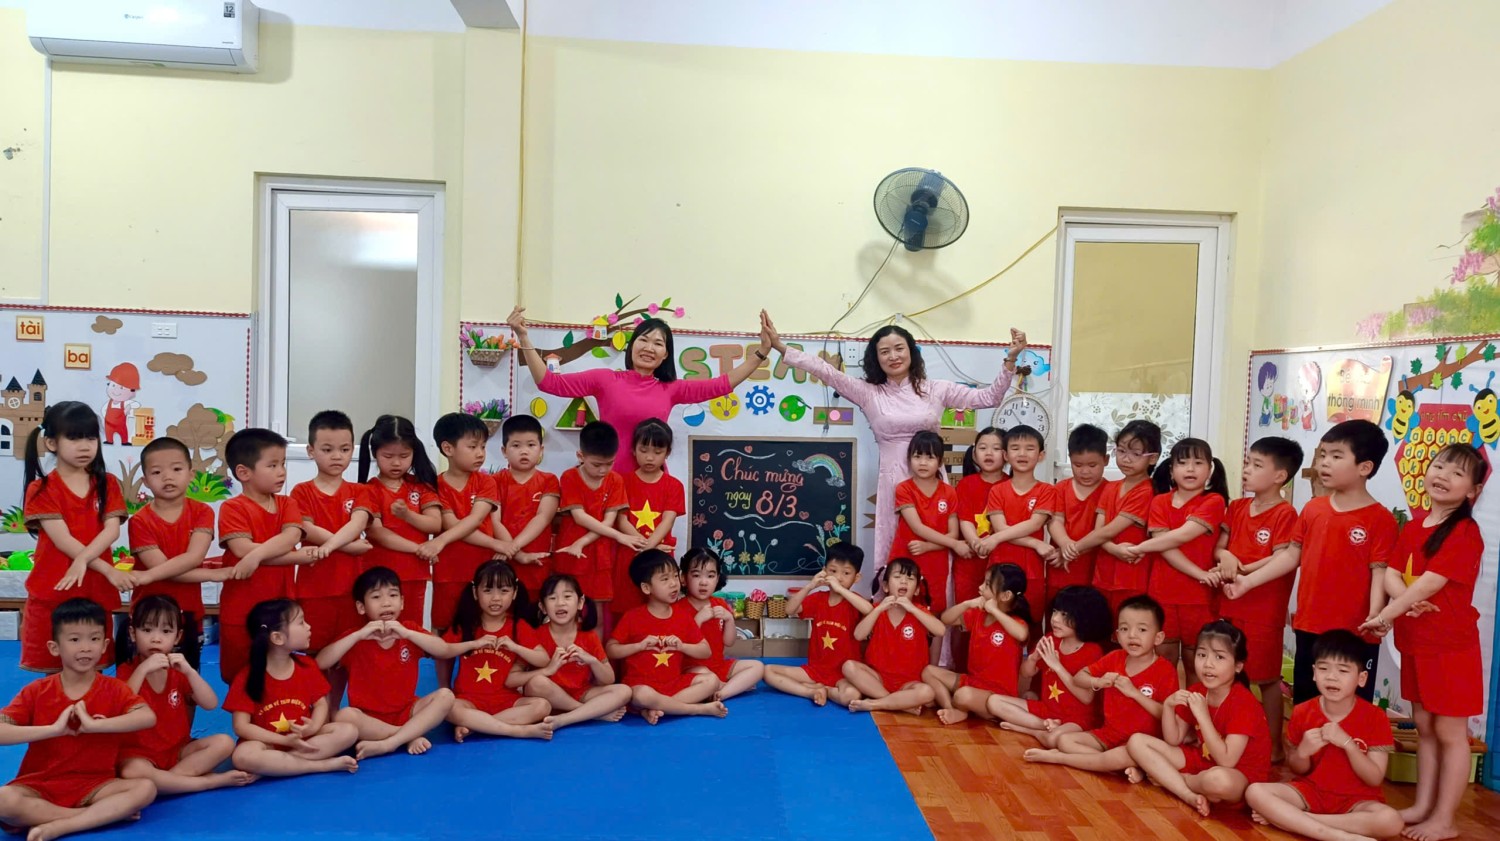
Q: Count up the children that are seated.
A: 15